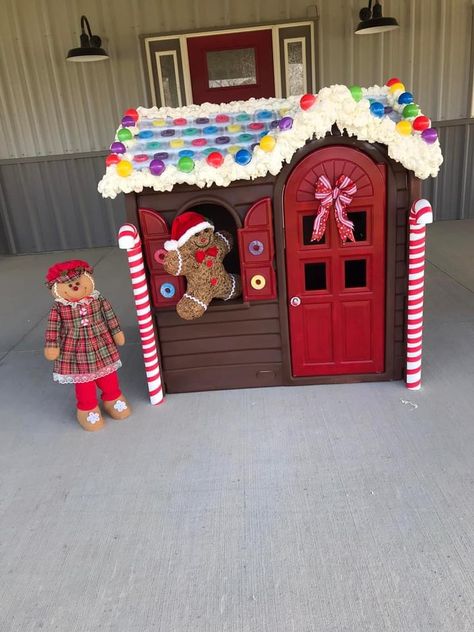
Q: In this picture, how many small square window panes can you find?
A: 4